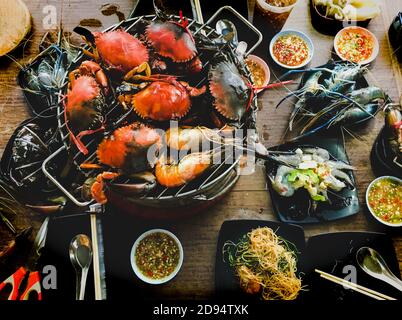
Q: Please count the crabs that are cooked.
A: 5